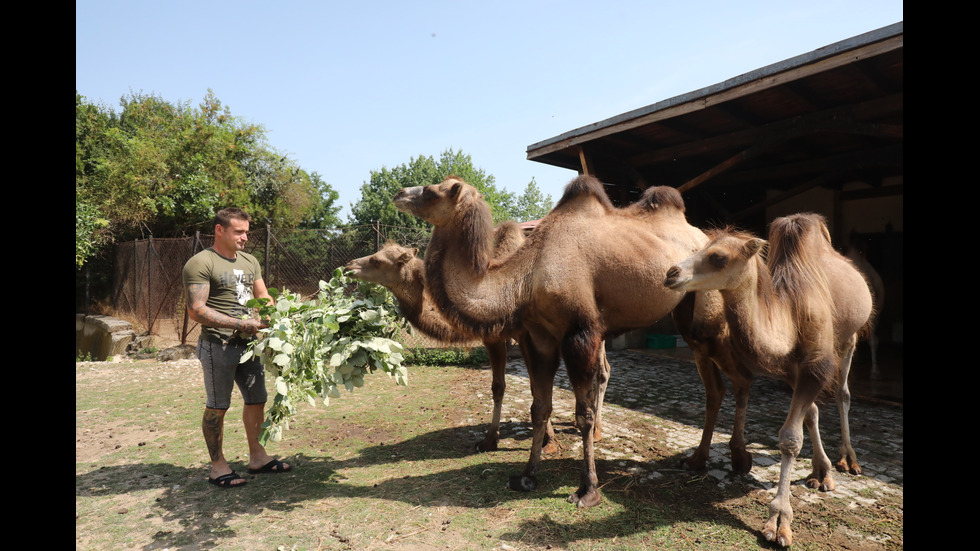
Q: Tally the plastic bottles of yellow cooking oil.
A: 0